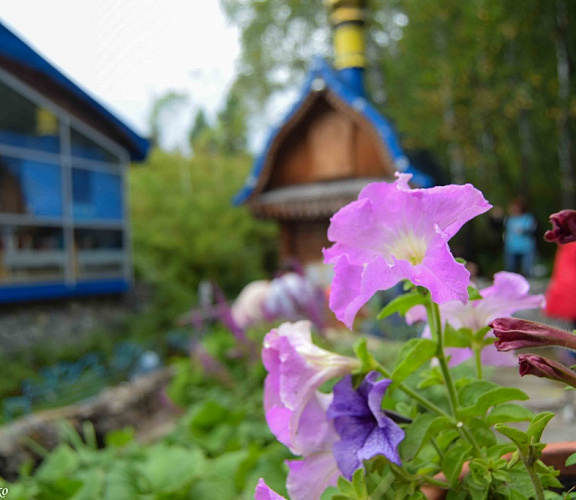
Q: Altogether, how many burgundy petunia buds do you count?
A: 3